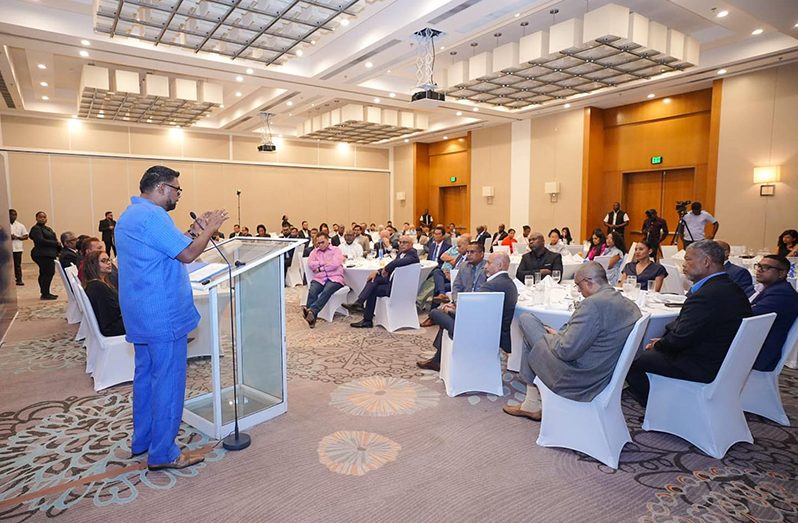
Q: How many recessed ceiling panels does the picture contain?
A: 4